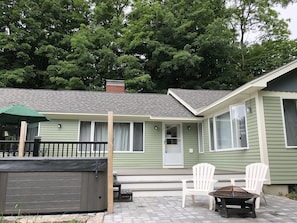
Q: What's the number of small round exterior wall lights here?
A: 4